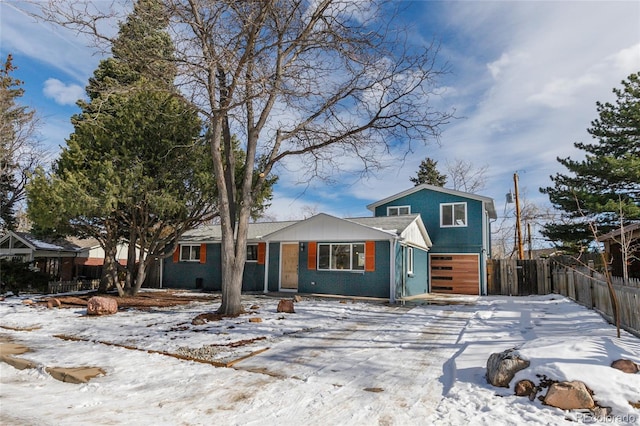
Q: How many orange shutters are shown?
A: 5